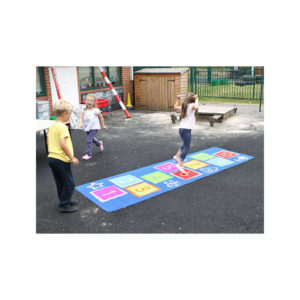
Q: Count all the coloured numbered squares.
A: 10